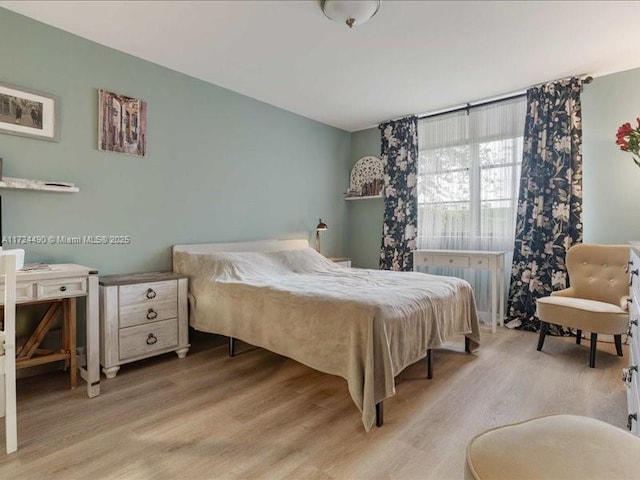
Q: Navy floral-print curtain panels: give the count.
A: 2